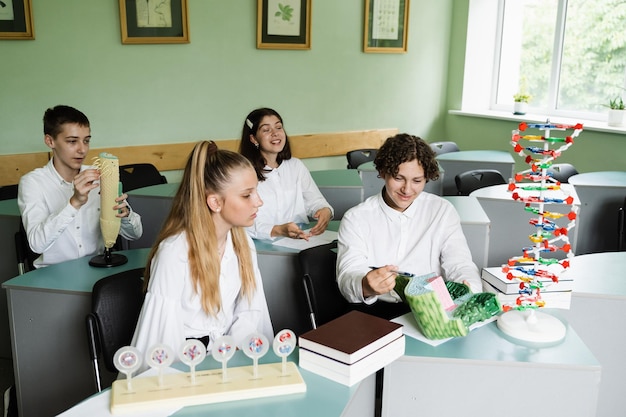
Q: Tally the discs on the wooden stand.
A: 6